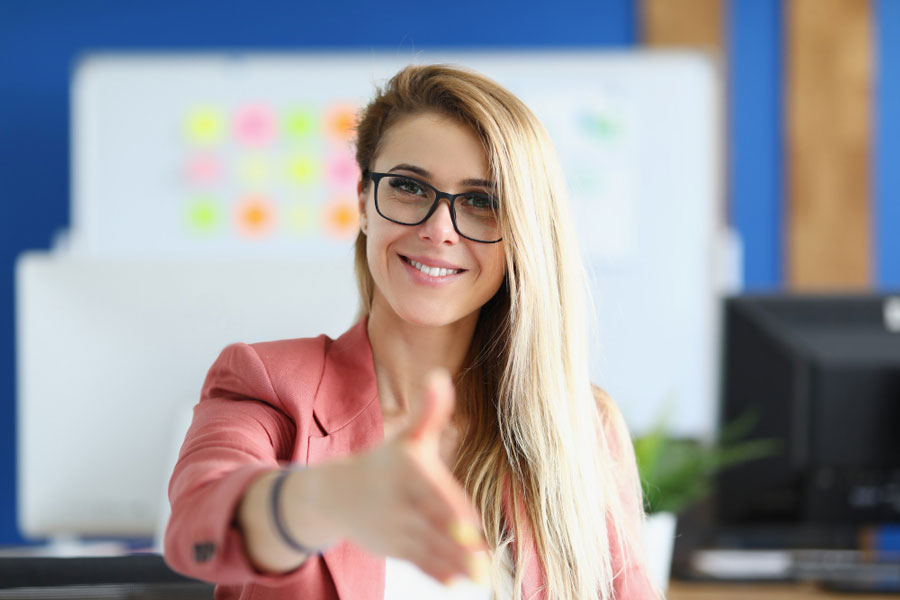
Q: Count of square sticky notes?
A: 12